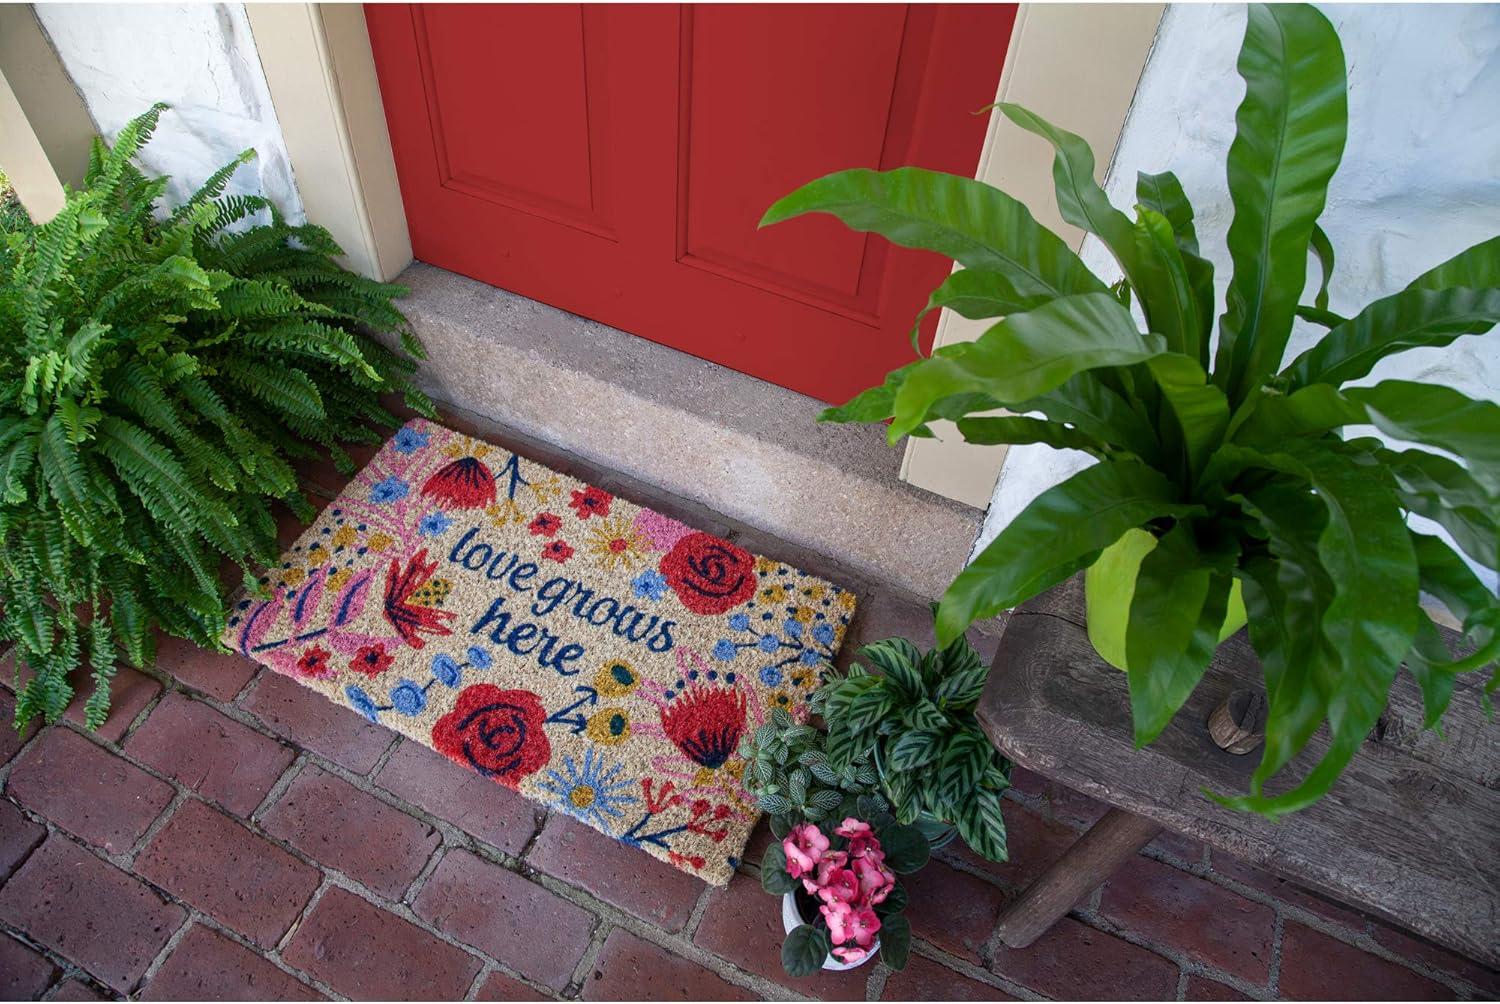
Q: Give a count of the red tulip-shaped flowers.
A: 2